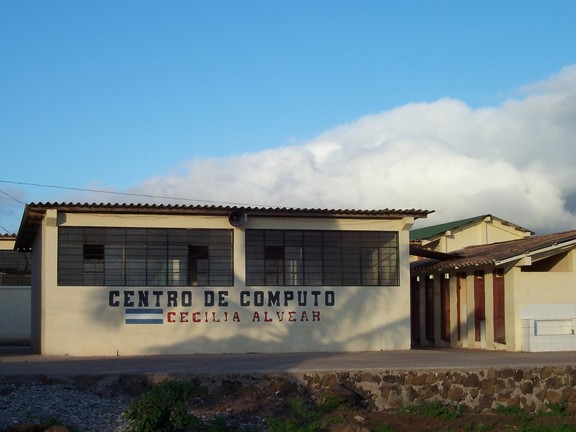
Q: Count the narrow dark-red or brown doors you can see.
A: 6